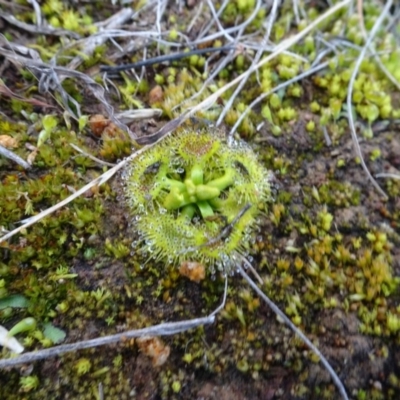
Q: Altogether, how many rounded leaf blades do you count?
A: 6